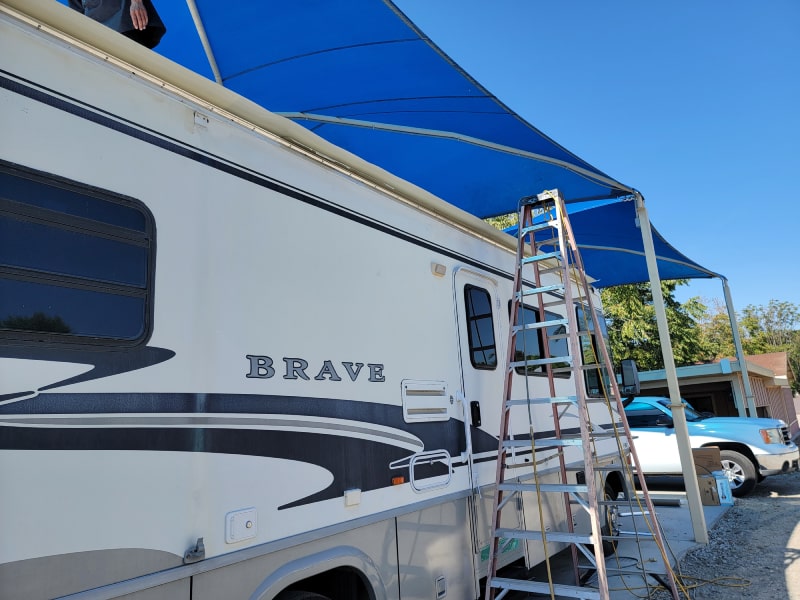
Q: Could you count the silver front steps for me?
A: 10